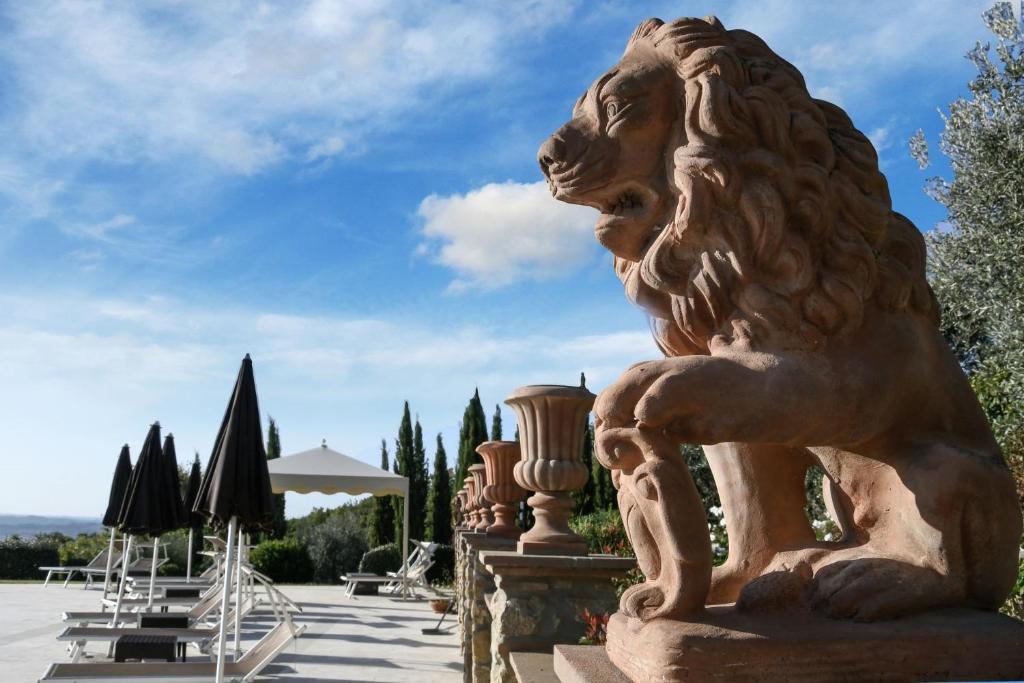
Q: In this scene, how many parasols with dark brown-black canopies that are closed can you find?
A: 5